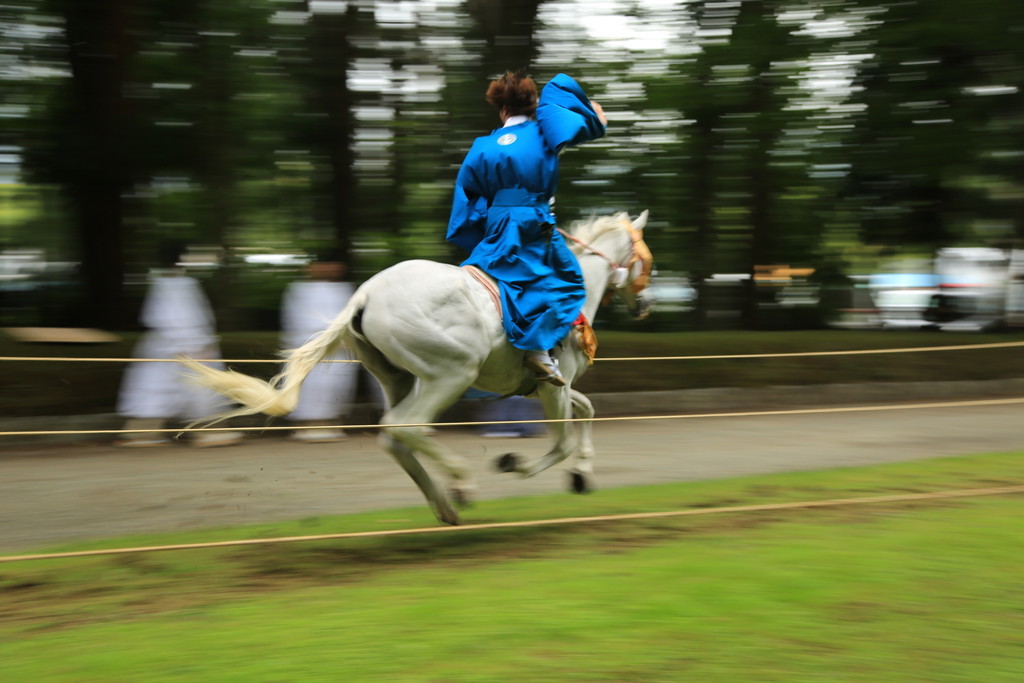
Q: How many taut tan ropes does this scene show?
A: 3